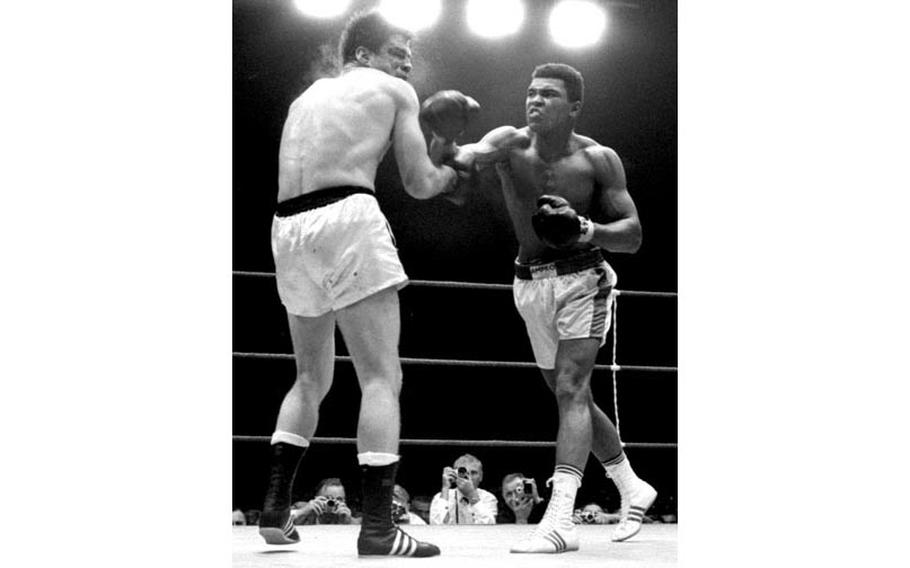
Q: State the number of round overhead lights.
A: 4